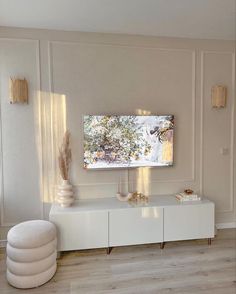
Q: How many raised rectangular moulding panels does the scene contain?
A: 3